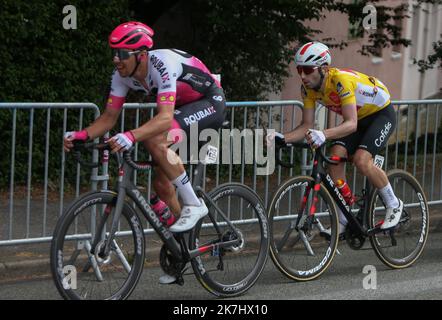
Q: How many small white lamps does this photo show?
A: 0